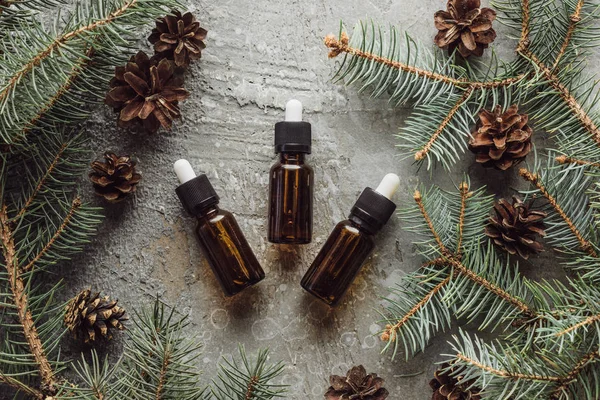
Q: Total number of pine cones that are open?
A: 9